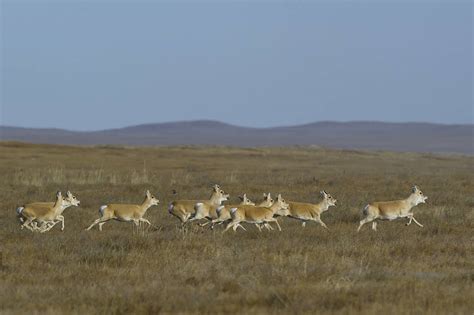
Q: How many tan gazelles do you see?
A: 9